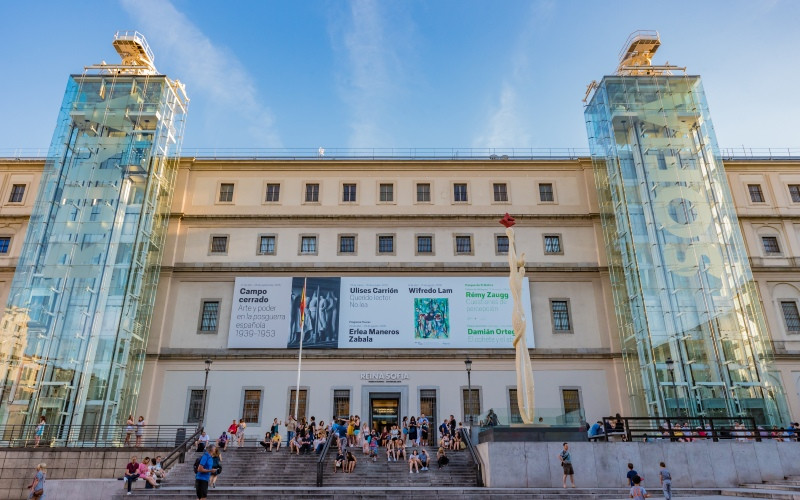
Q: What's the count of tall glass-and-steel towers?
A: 2